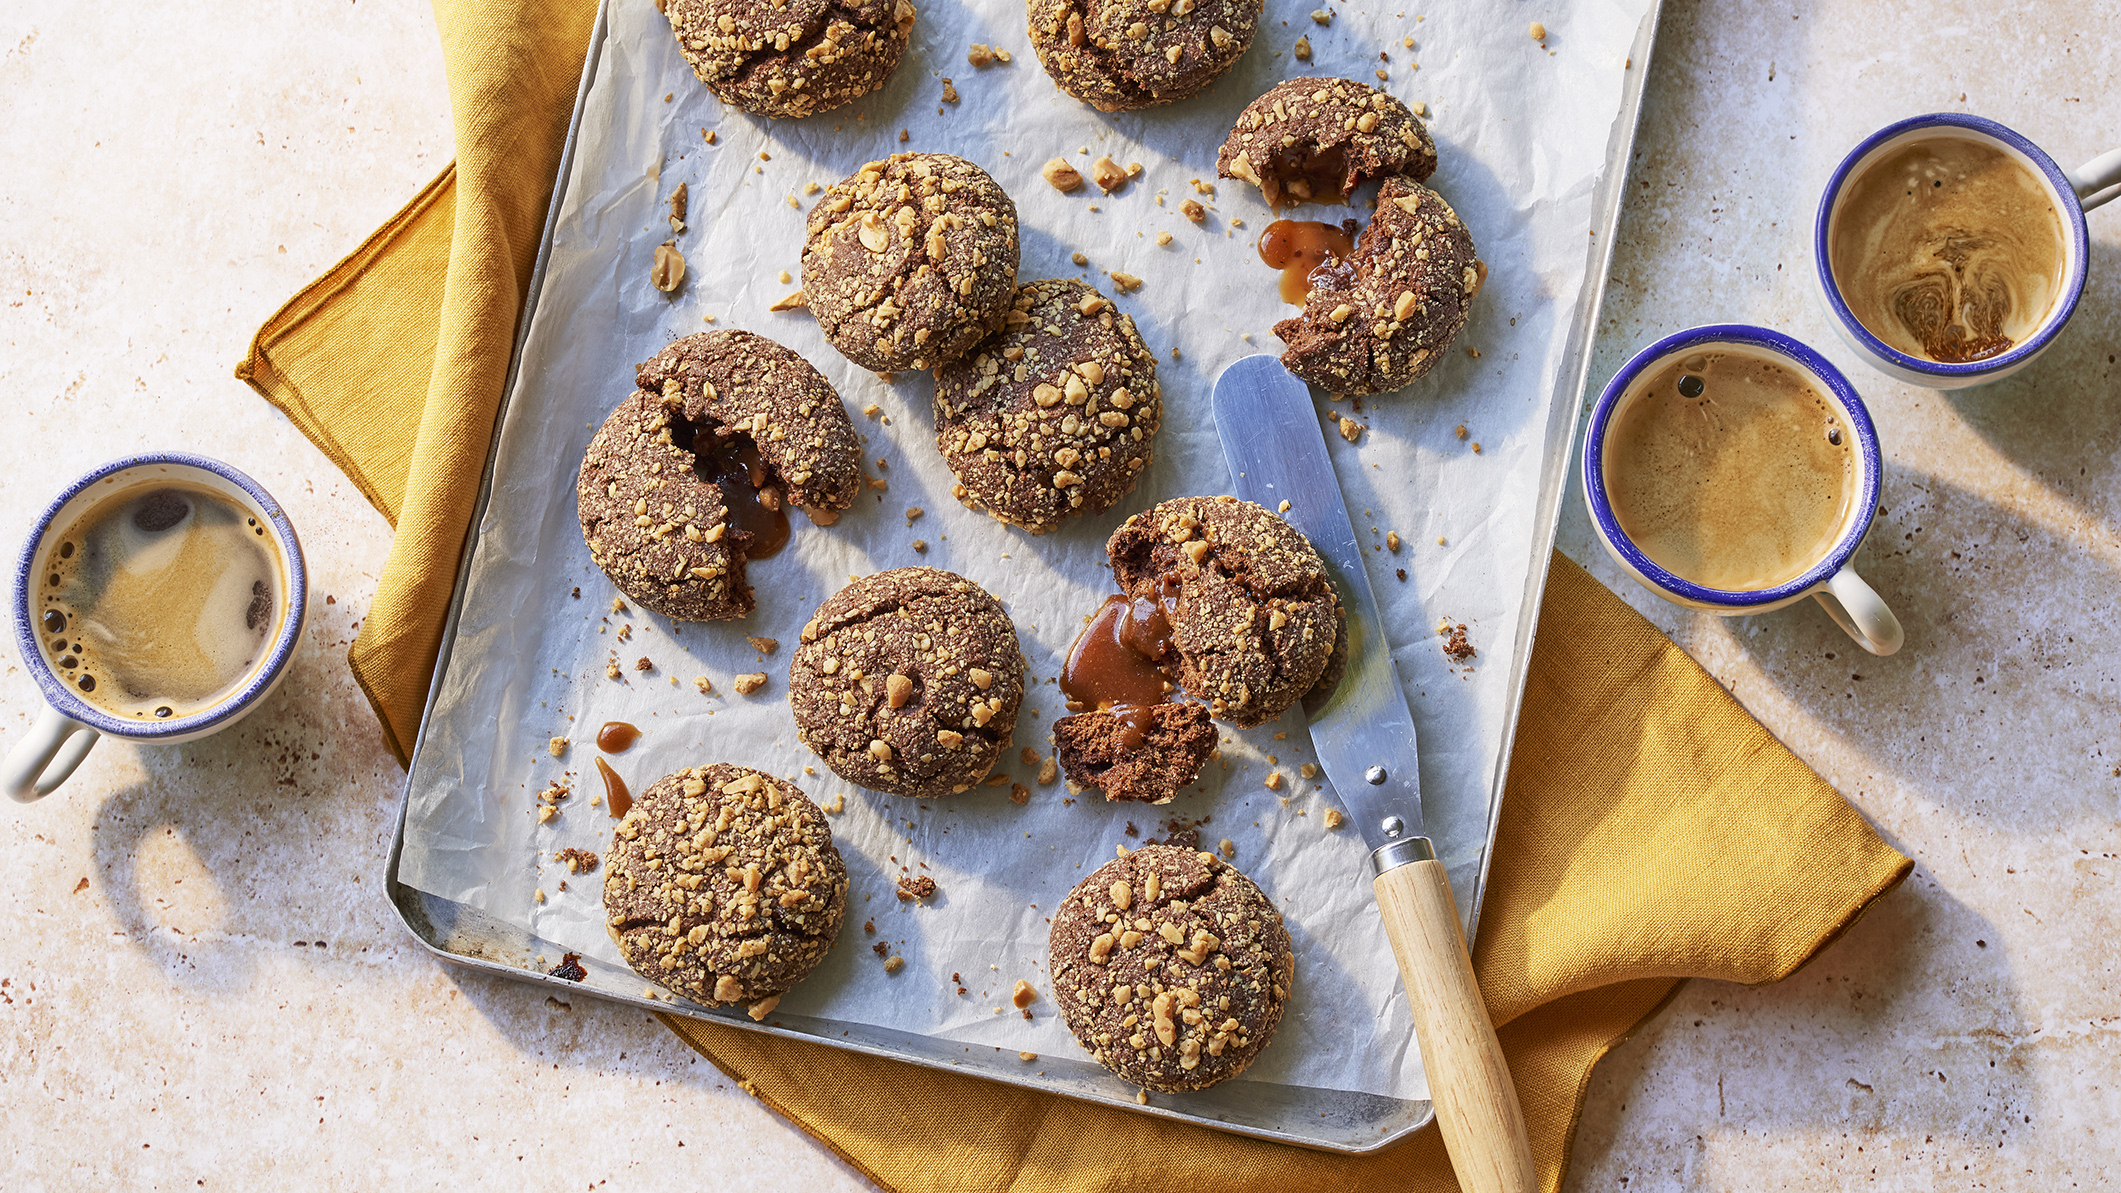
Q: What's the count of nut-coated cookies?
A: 10